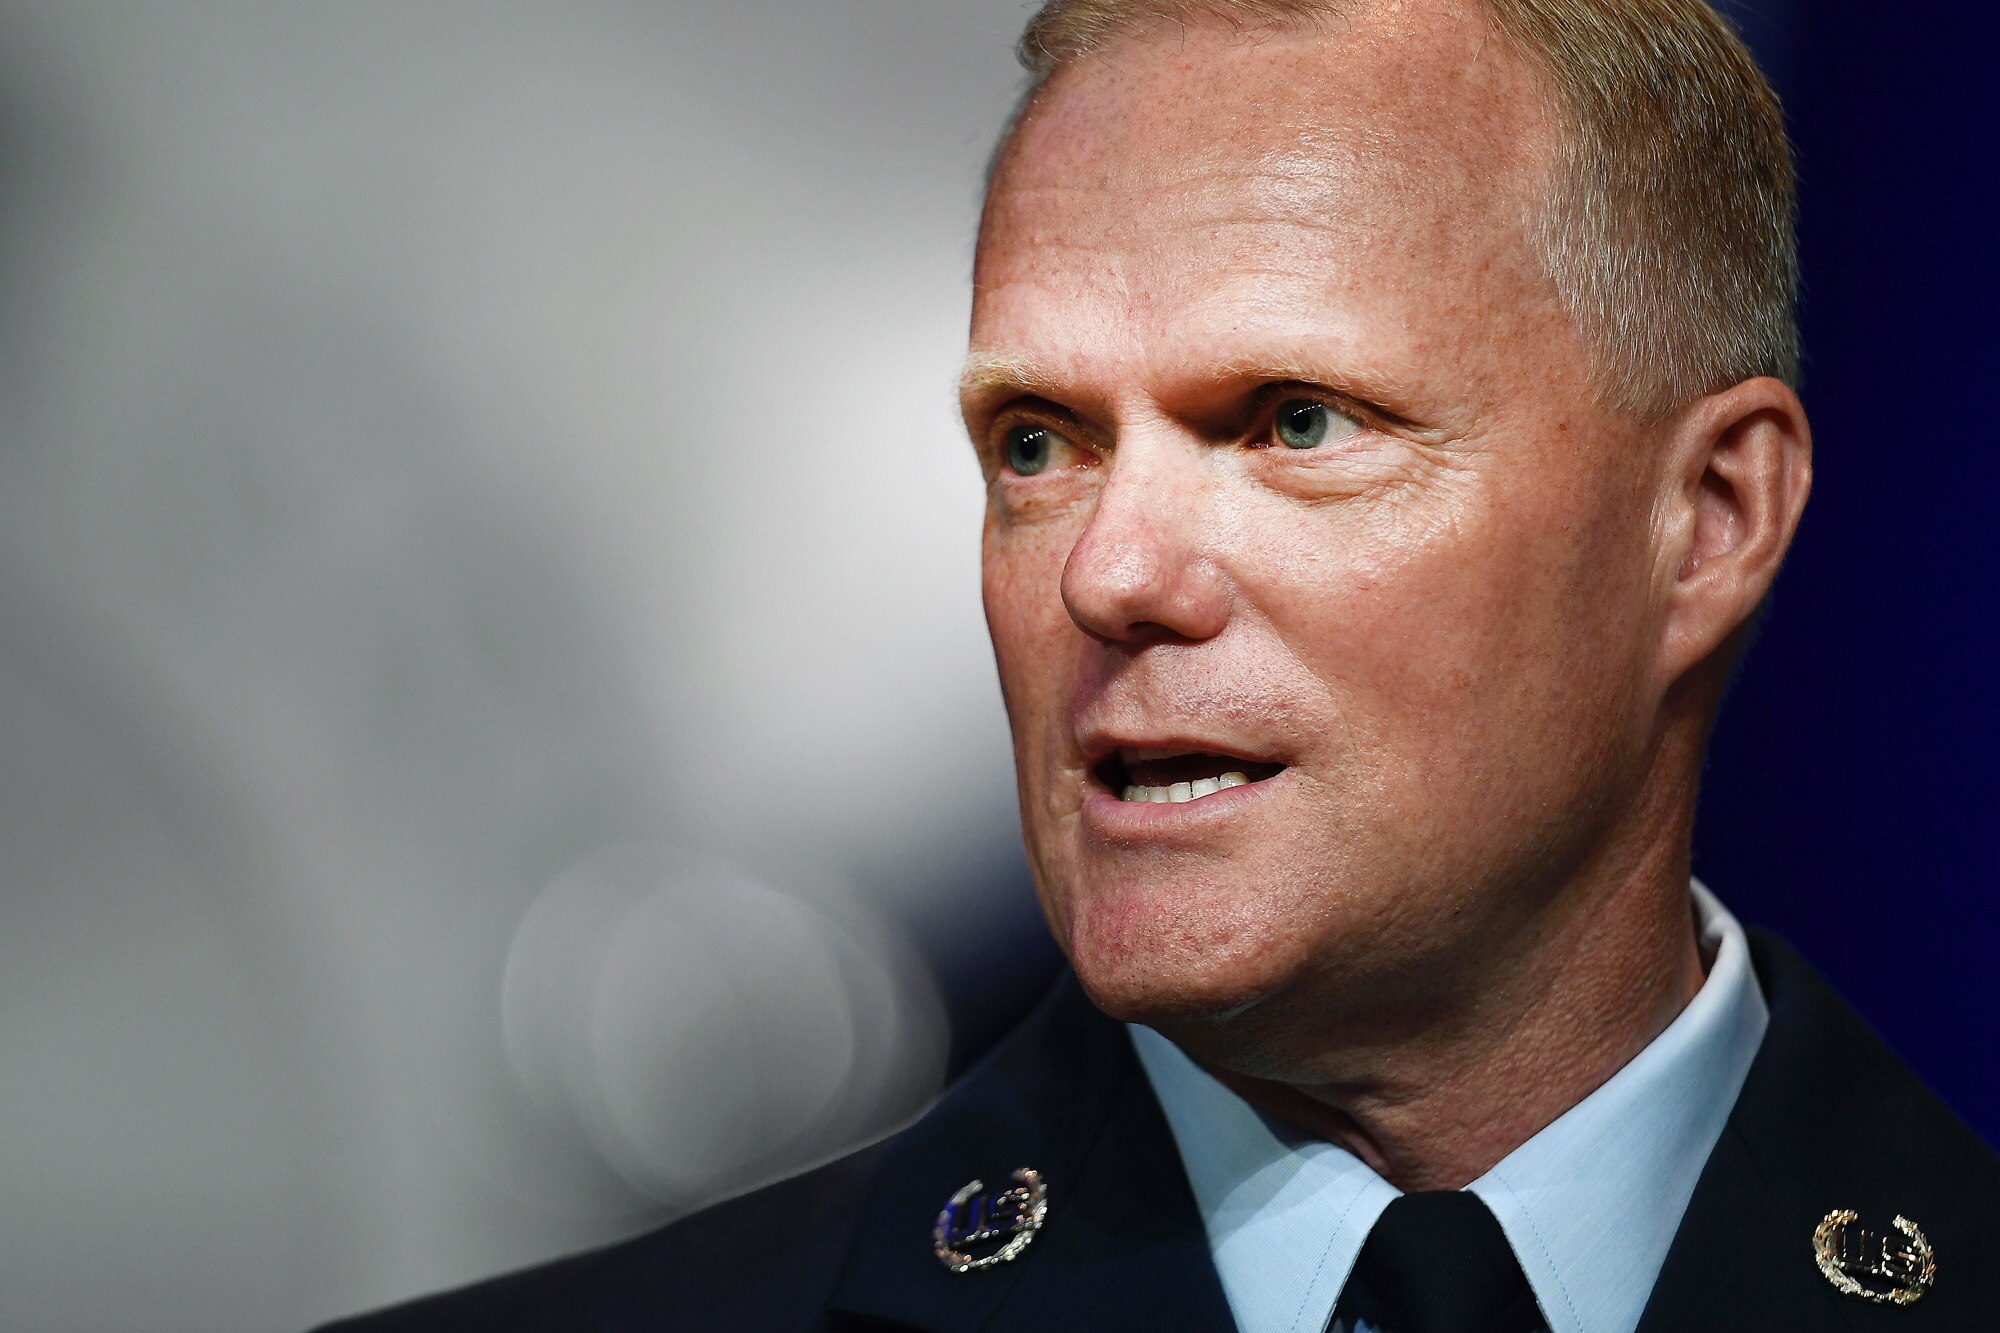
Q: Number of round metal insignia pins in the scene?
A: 2